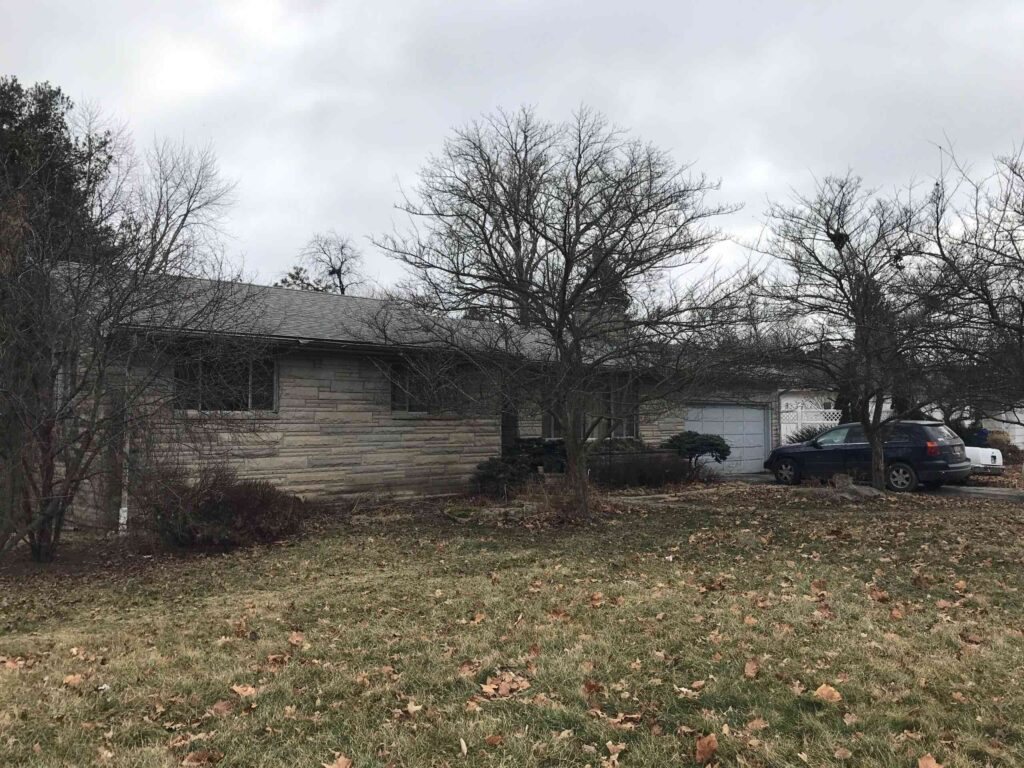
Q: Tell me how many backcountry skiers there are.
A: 0